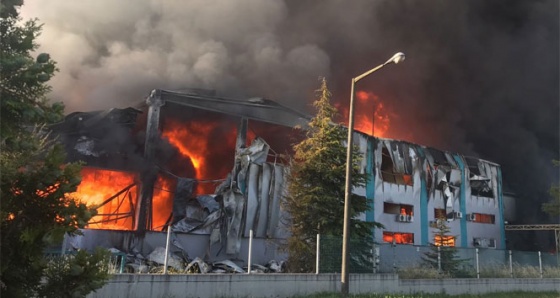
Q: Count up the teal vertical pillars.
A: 4